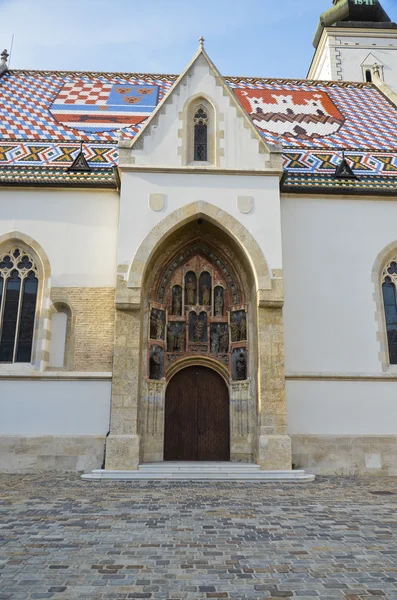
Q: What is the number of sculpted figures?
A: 15